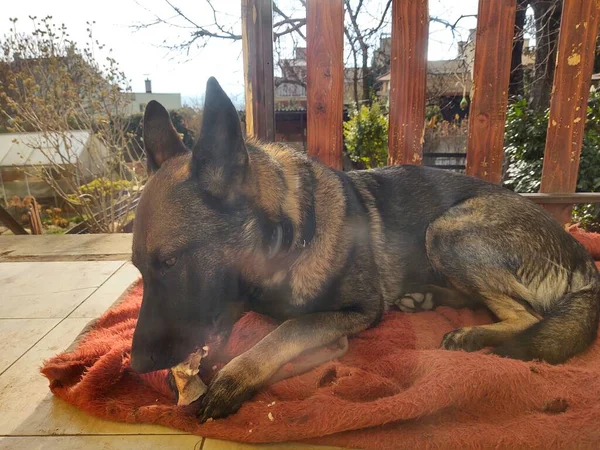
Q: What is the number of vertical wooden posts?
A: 5